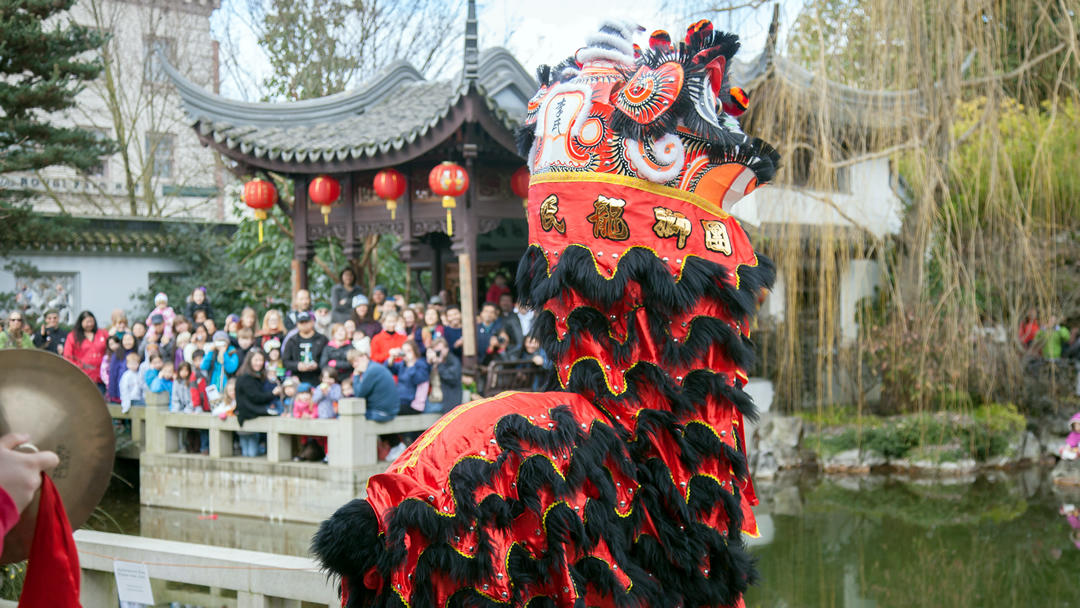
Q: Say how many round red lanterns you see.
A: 5